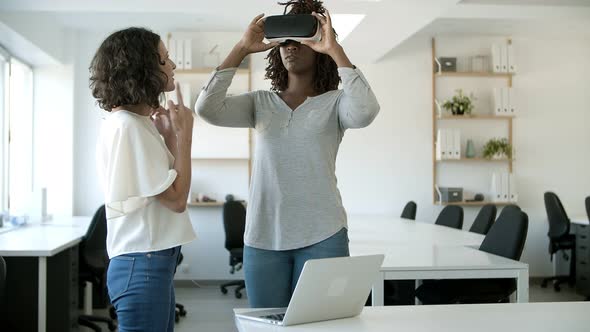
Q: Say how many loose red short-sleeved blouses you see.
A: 0